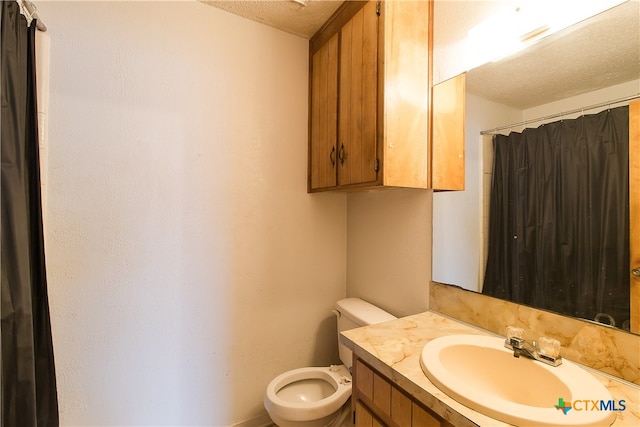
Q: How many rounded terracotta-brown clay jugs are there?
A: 0